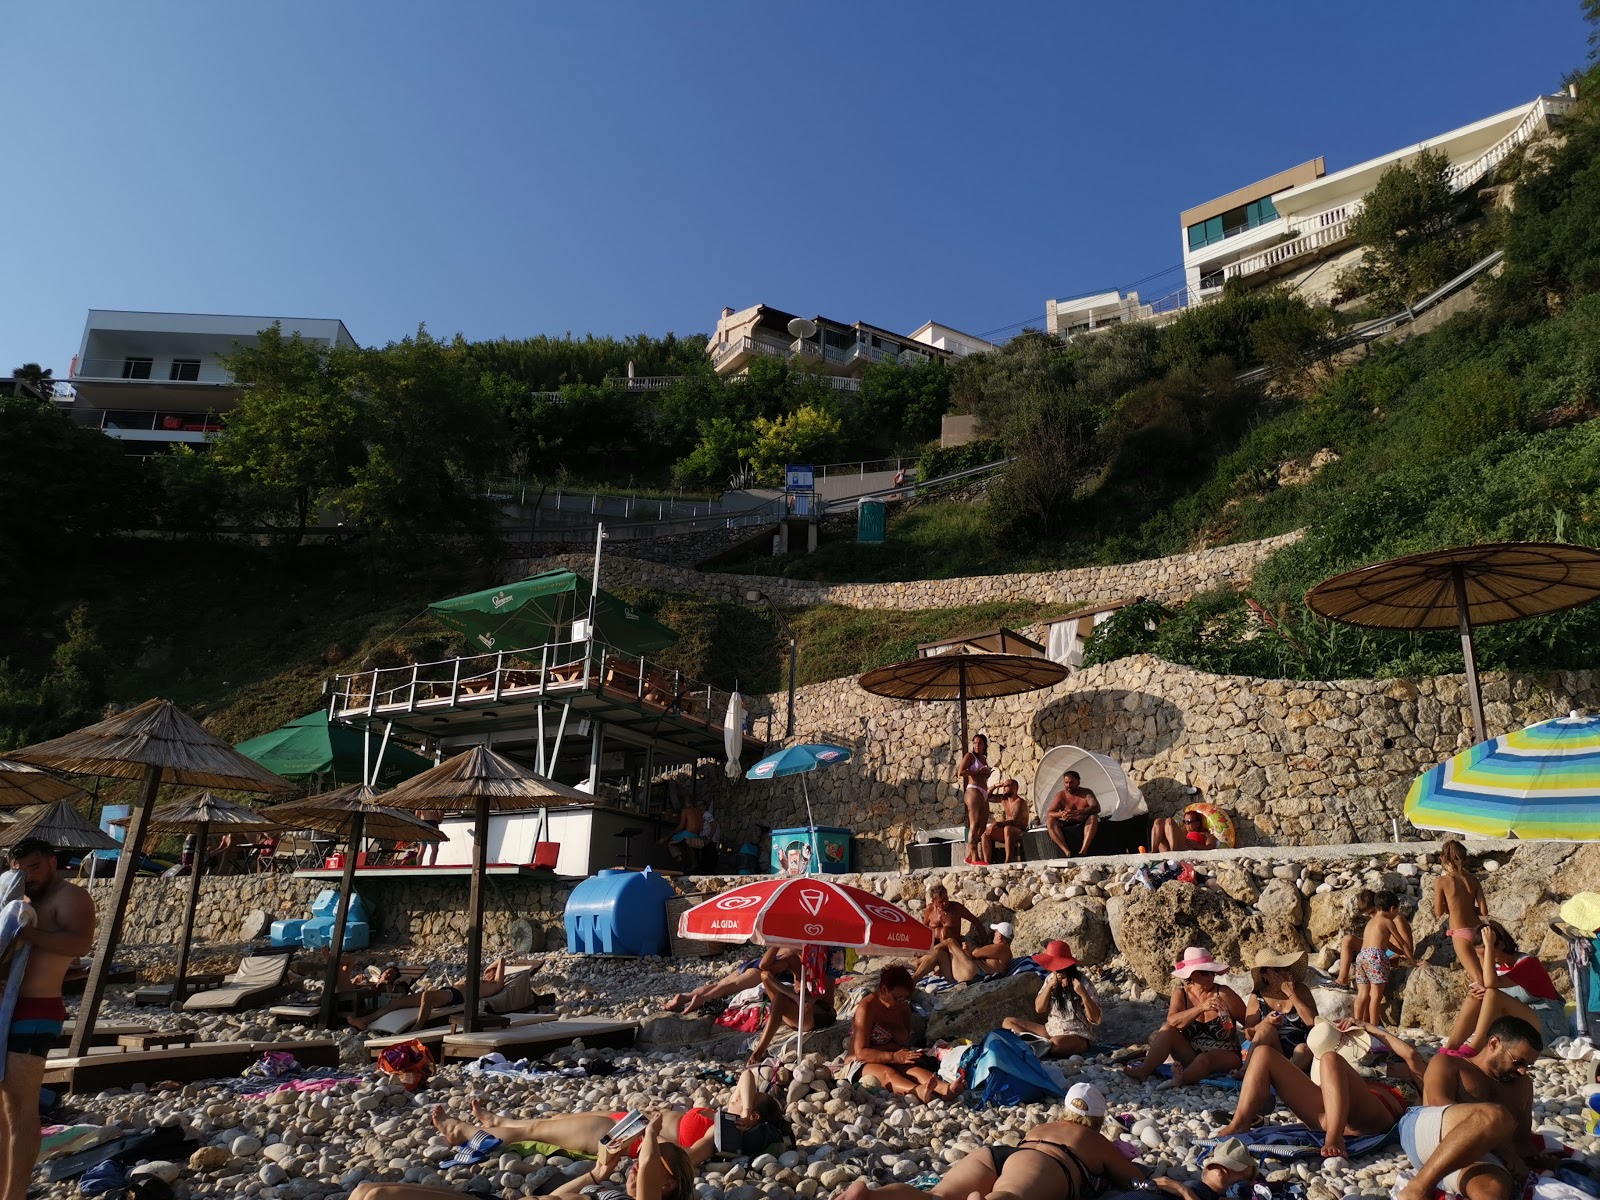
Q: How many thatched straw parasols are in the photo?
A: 8